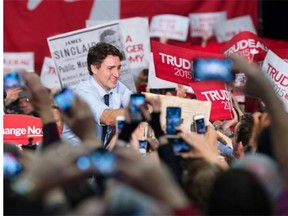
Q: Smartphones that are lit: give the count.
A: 11